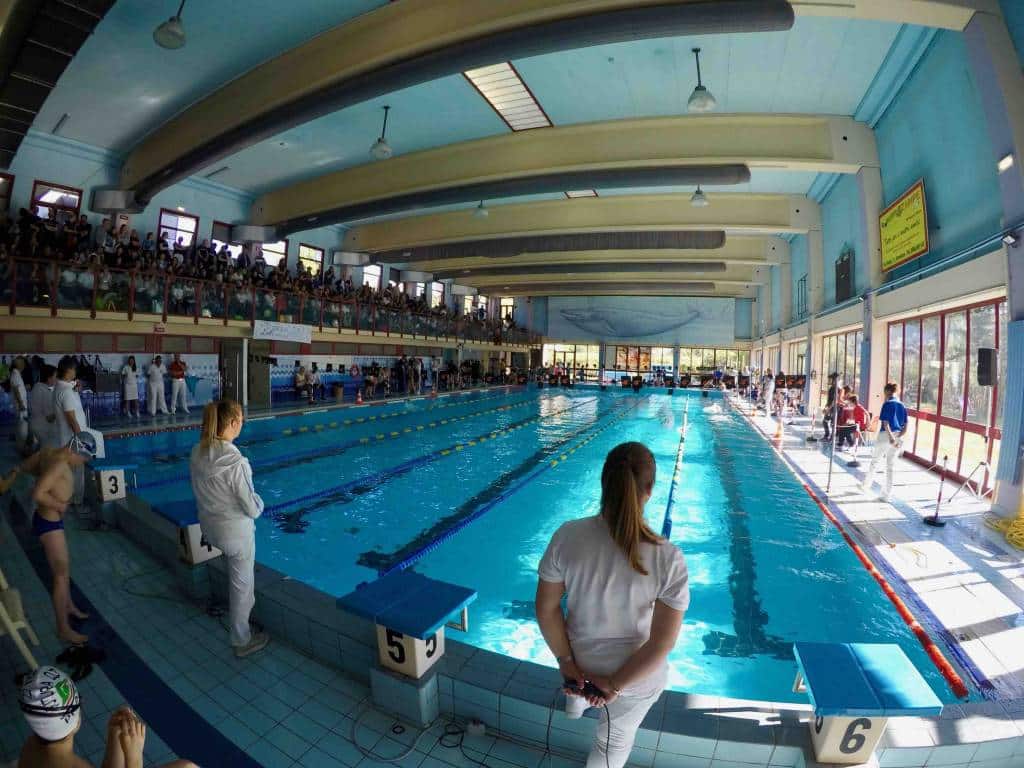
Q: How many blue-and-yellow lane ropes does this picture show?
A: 5